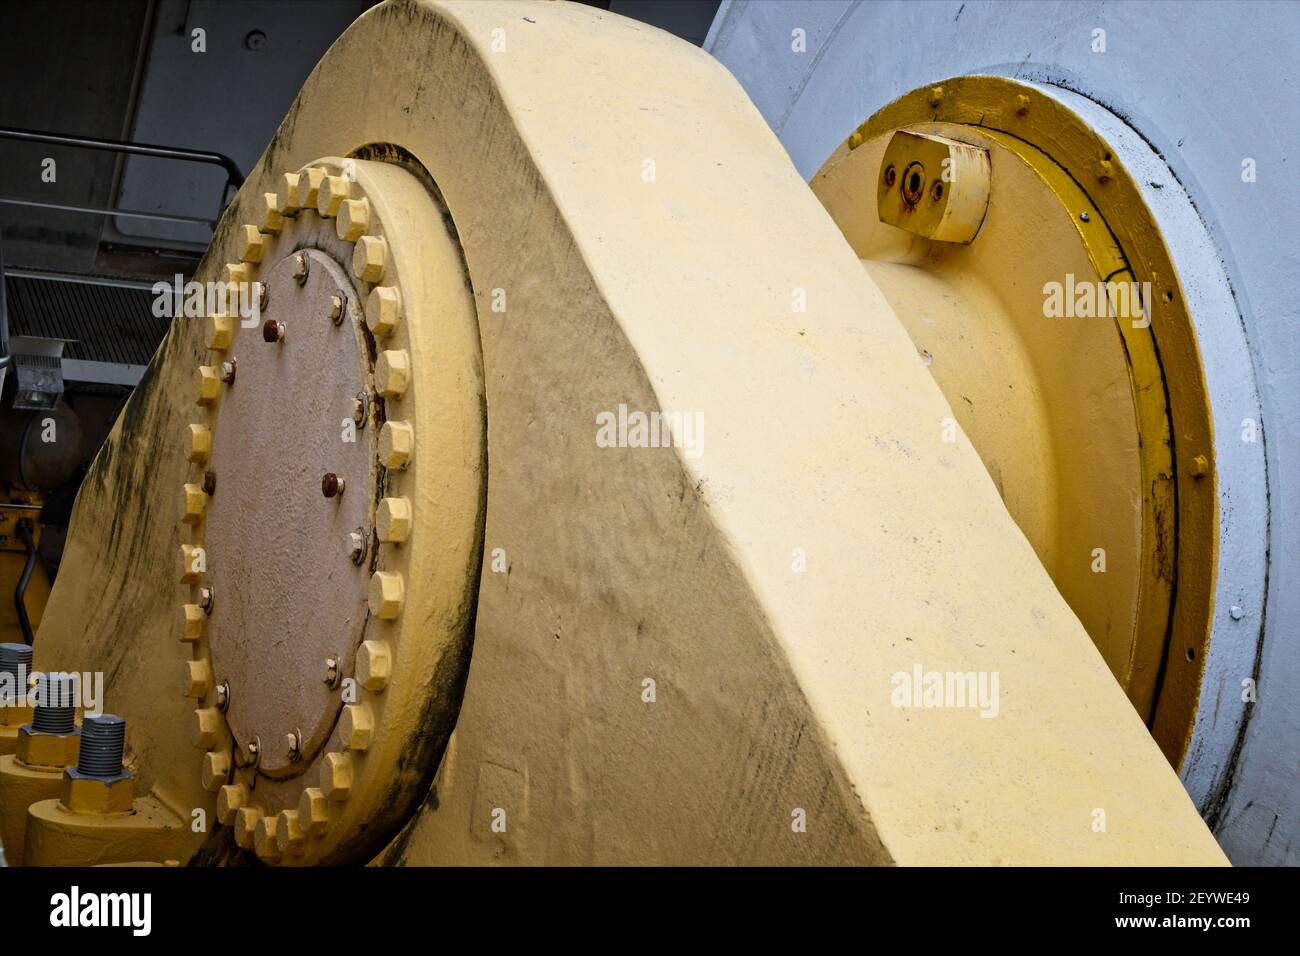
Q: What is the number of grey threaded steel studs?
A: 3